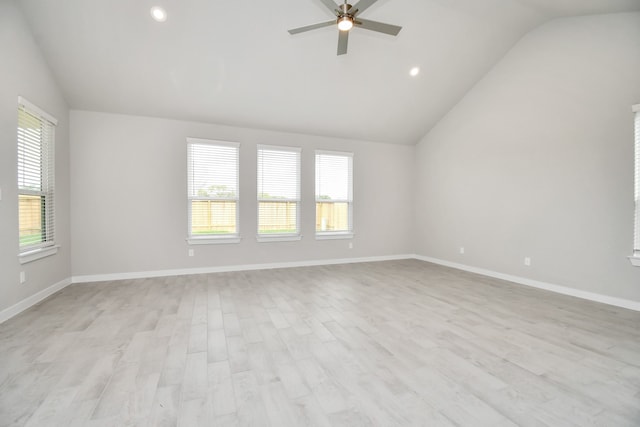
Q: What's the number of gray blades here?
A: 5